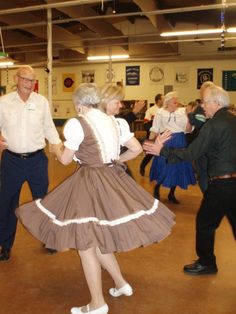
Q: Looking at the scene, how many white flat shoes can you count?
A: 2